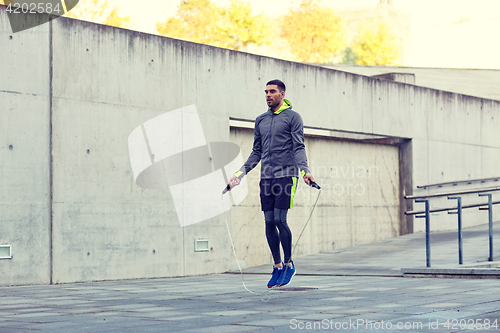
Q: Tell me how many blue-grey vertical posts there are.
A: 3